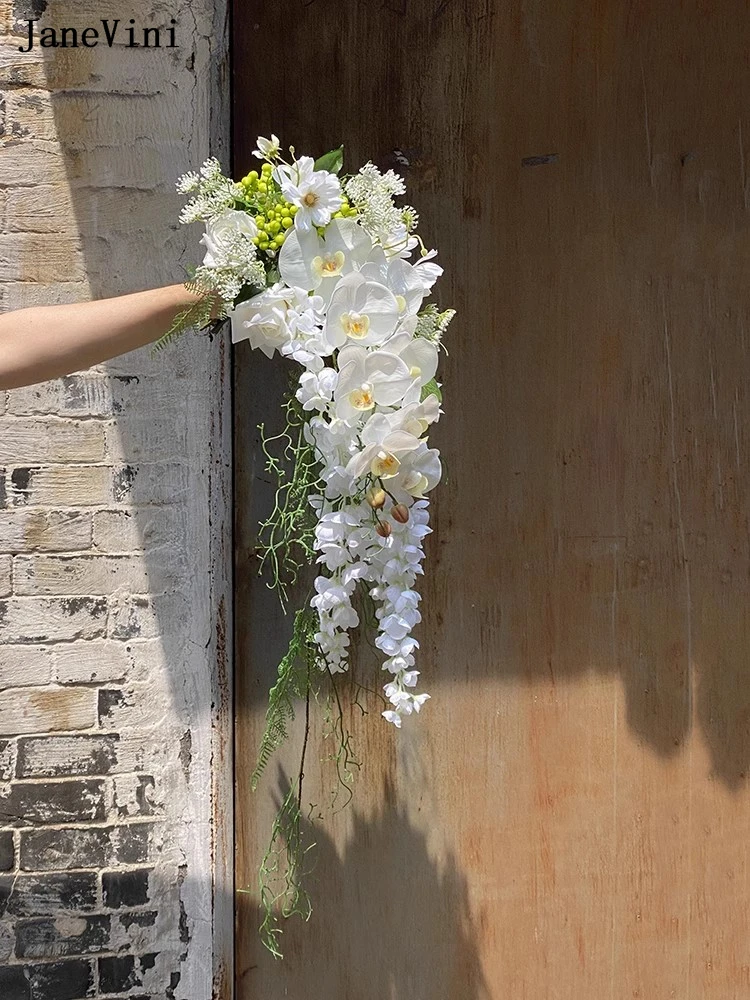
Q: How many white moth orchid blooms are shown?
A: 8